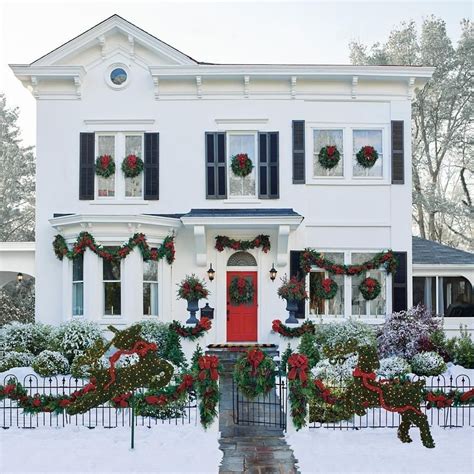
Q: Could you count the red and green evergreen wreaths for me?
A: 9